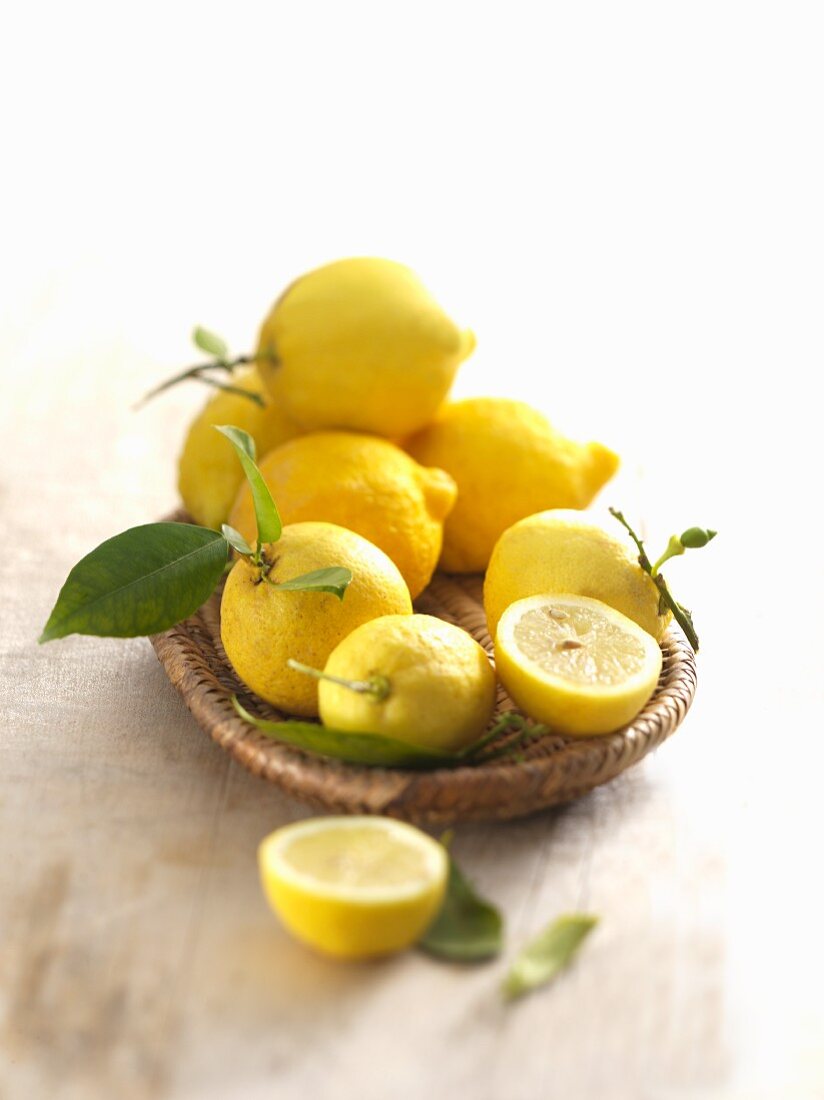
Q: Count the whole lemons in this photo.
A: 7